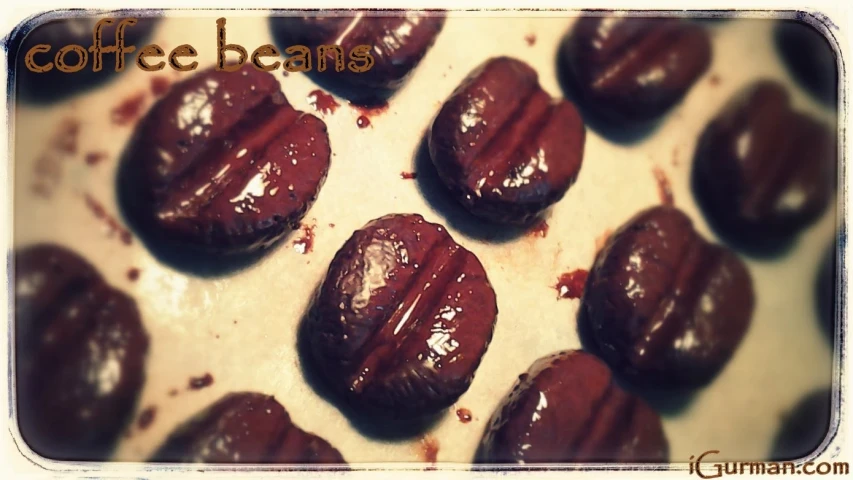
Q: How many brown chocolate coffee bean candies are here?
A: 14